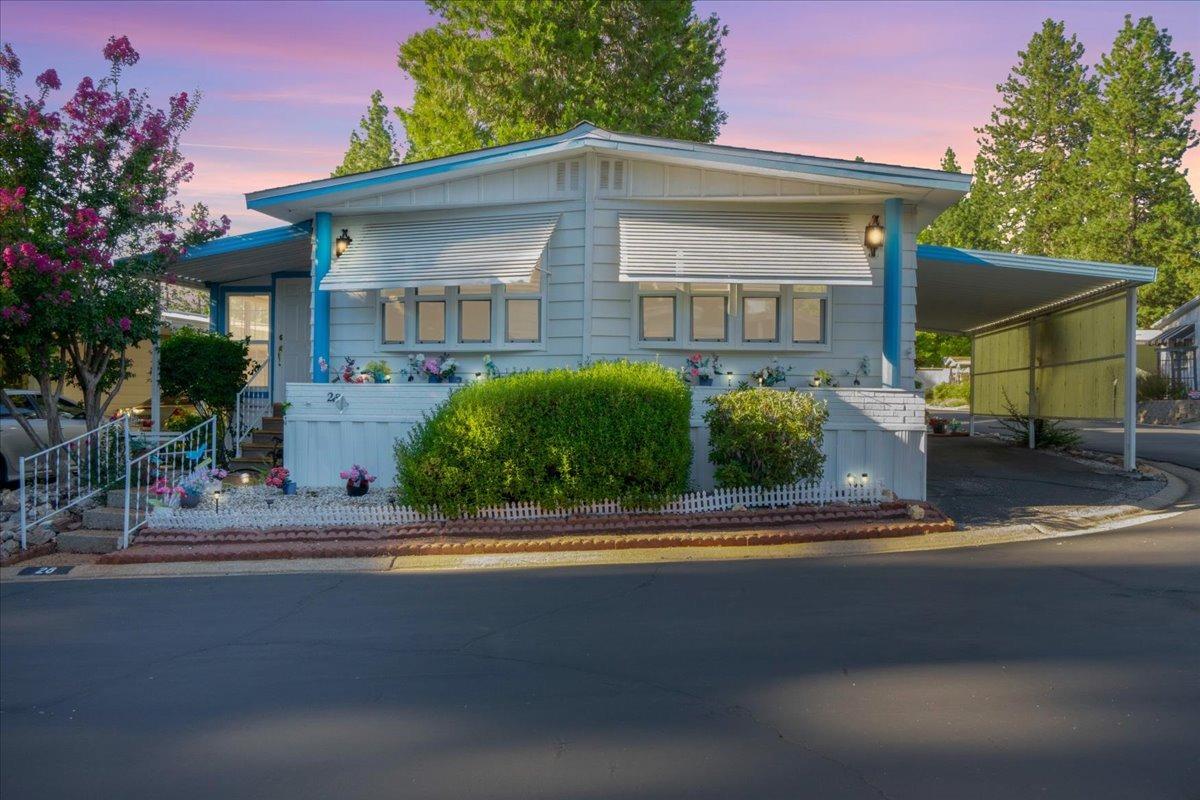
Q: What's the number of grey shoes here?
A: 0